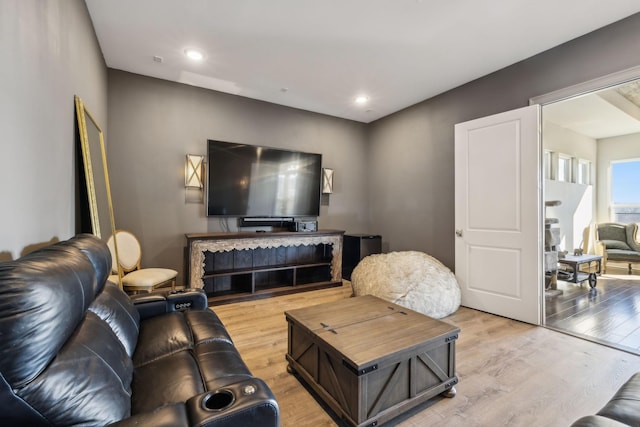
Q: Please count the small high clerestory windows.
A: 3